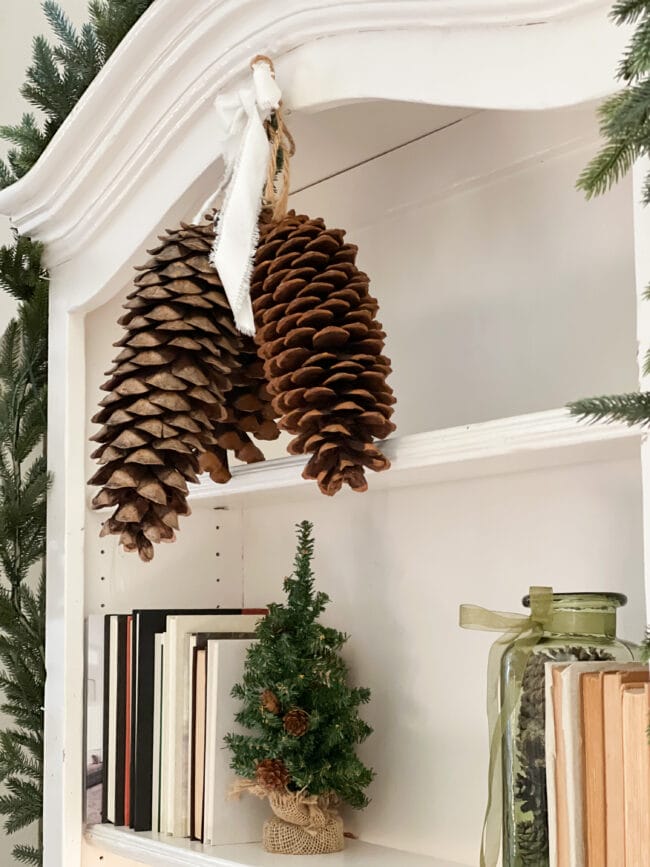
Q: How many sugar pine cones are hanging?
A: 3